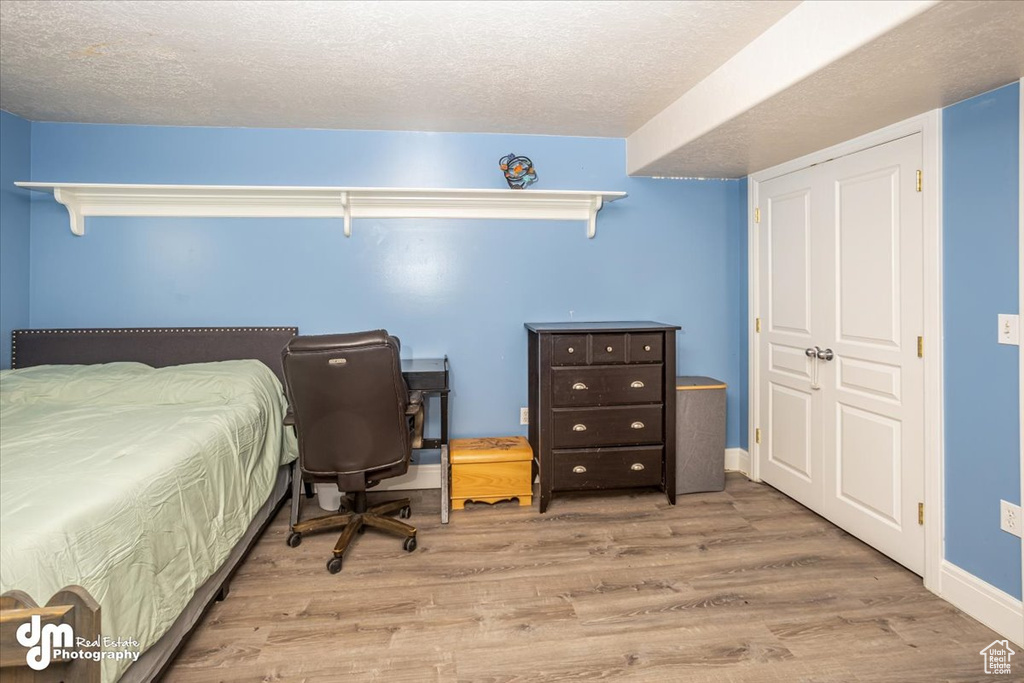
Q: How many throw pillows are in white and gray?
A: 0